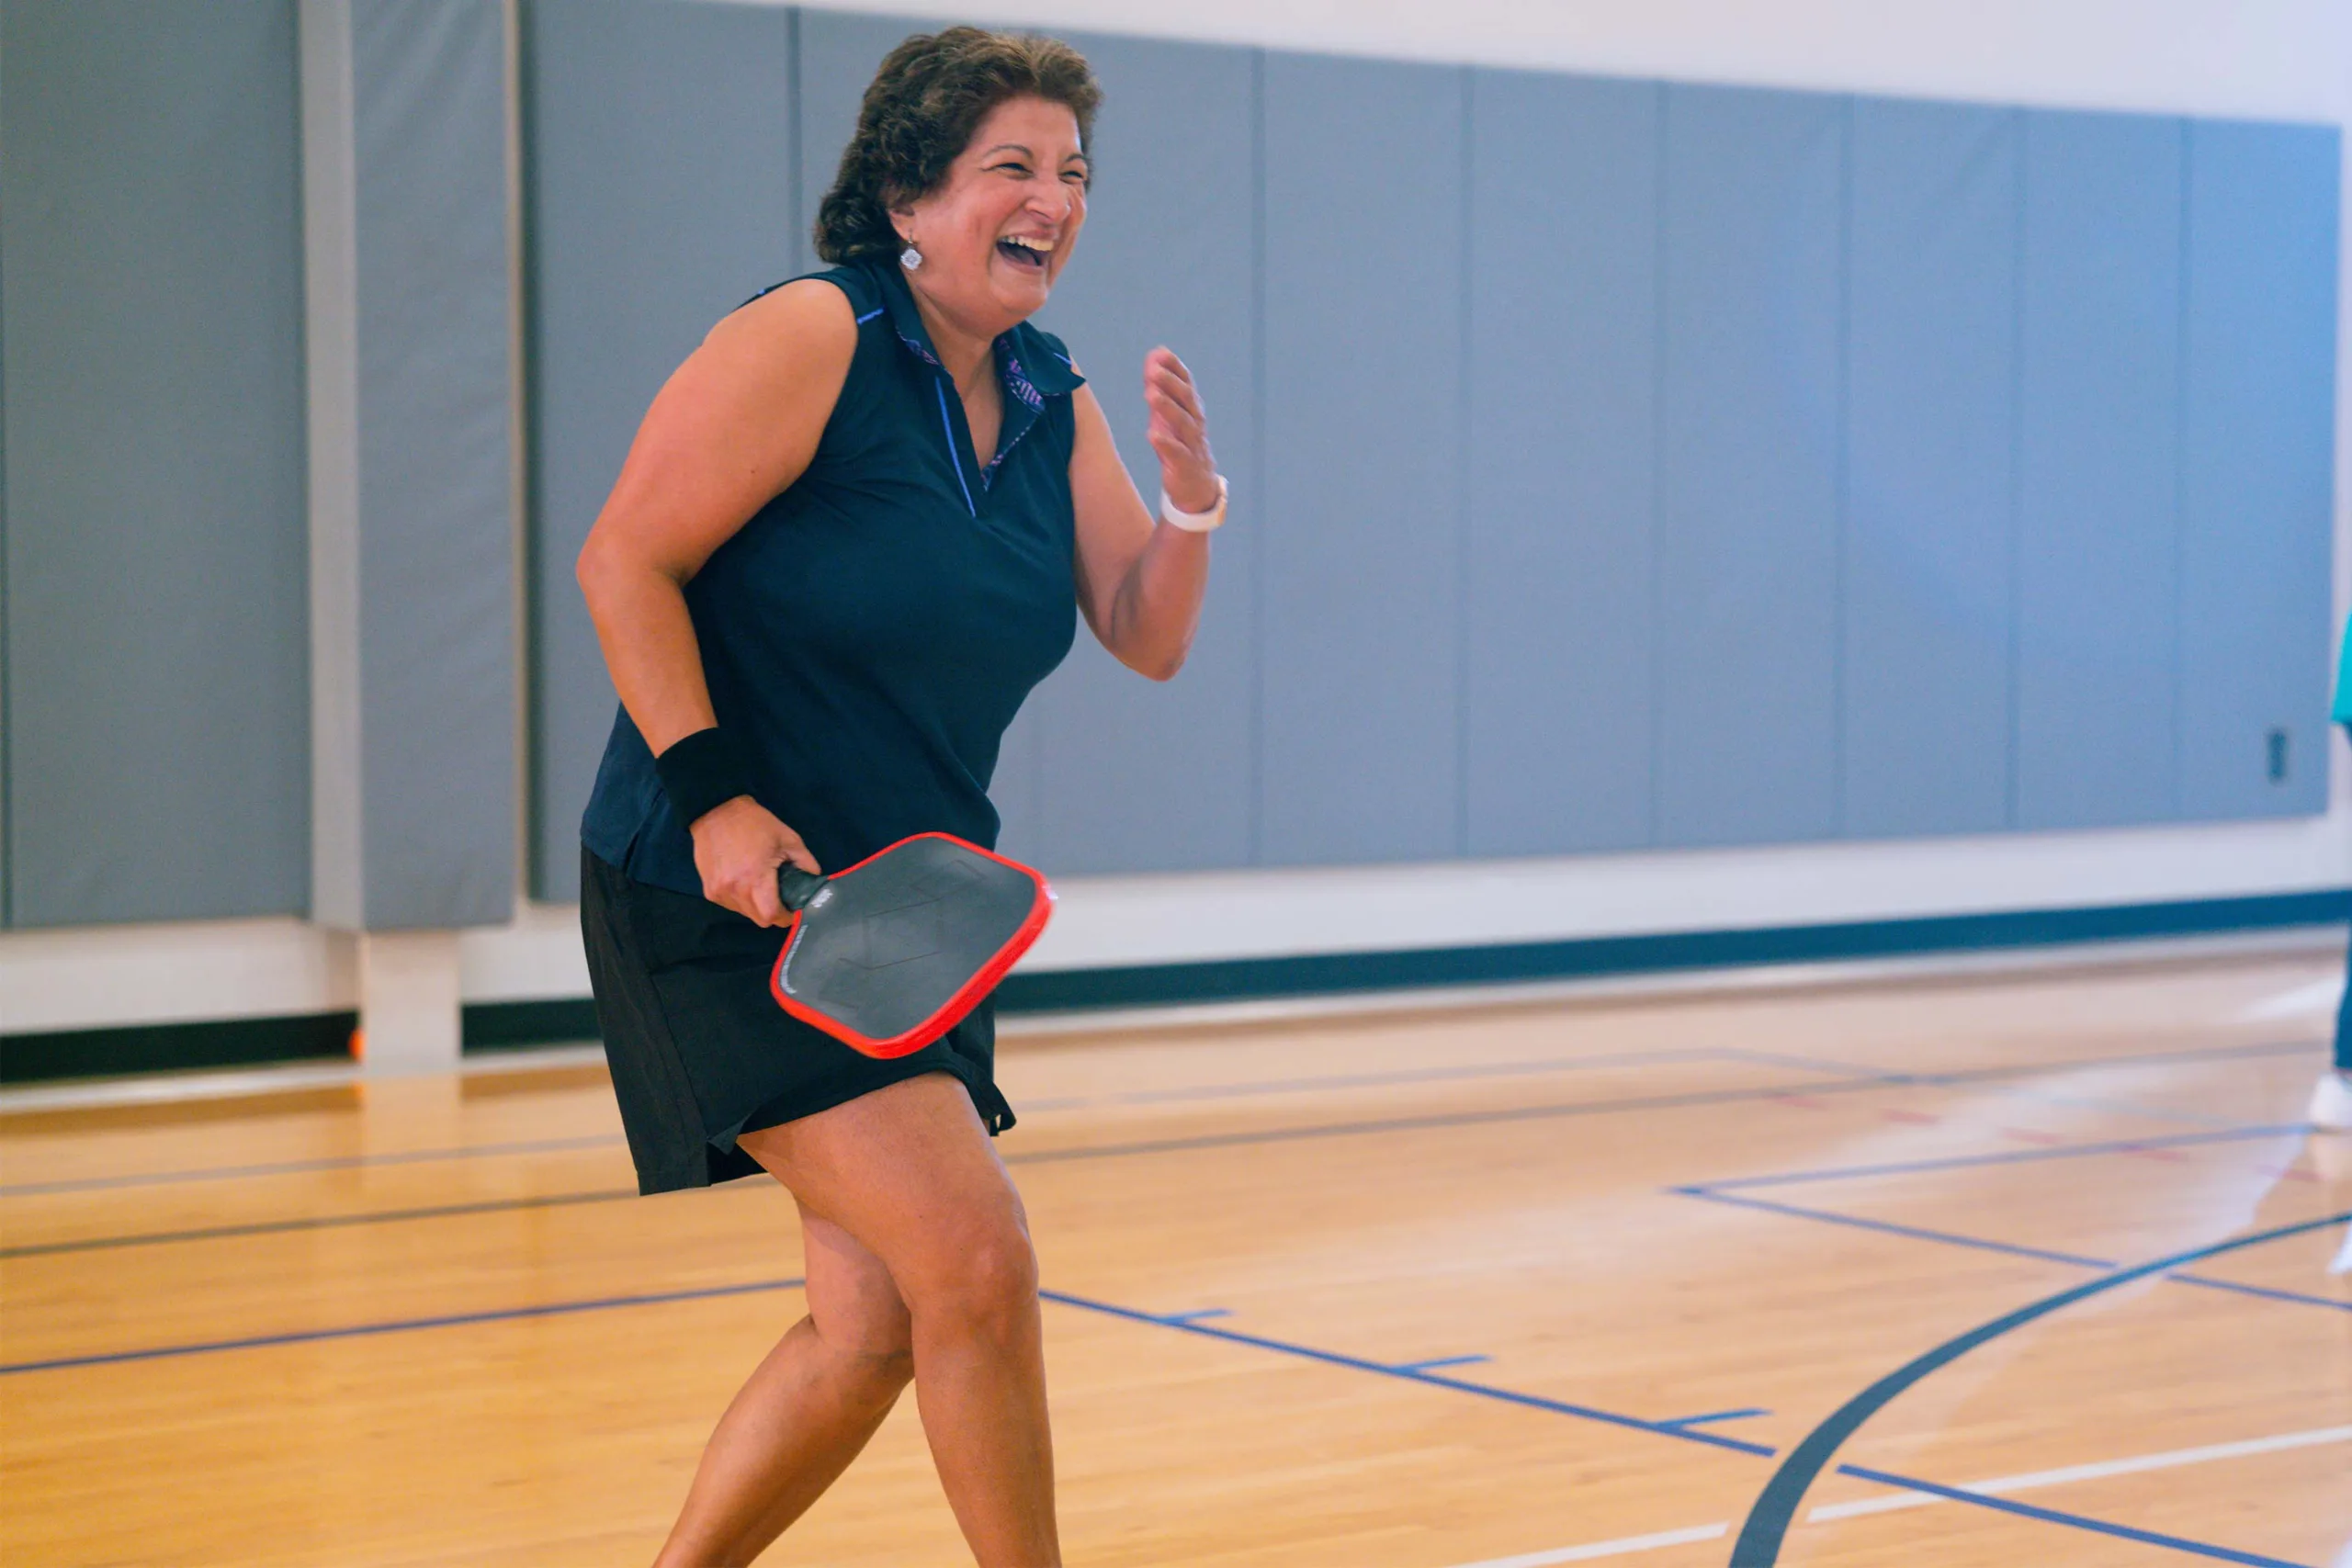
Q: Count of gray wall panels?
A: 11